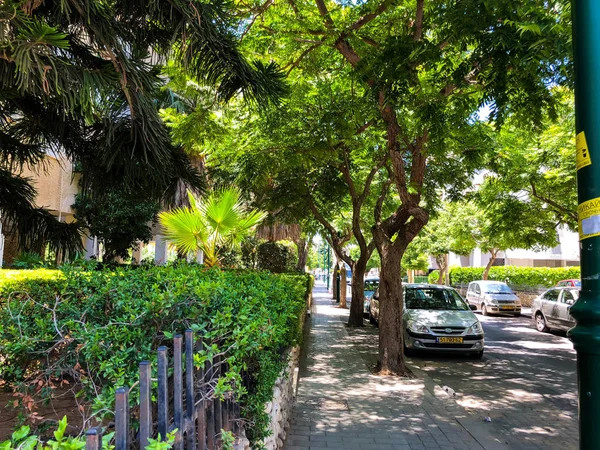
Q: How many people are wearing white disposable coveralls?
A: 0